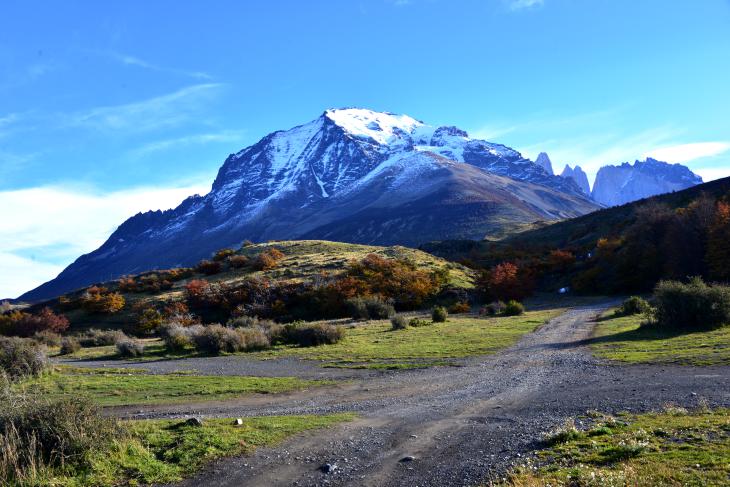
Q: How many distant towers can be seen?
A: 3